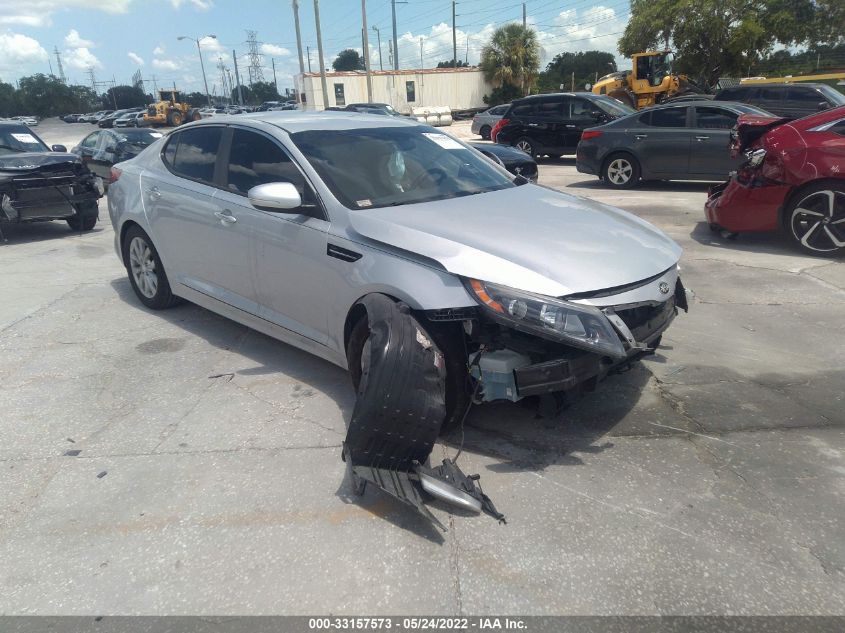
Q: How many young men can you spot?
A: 0